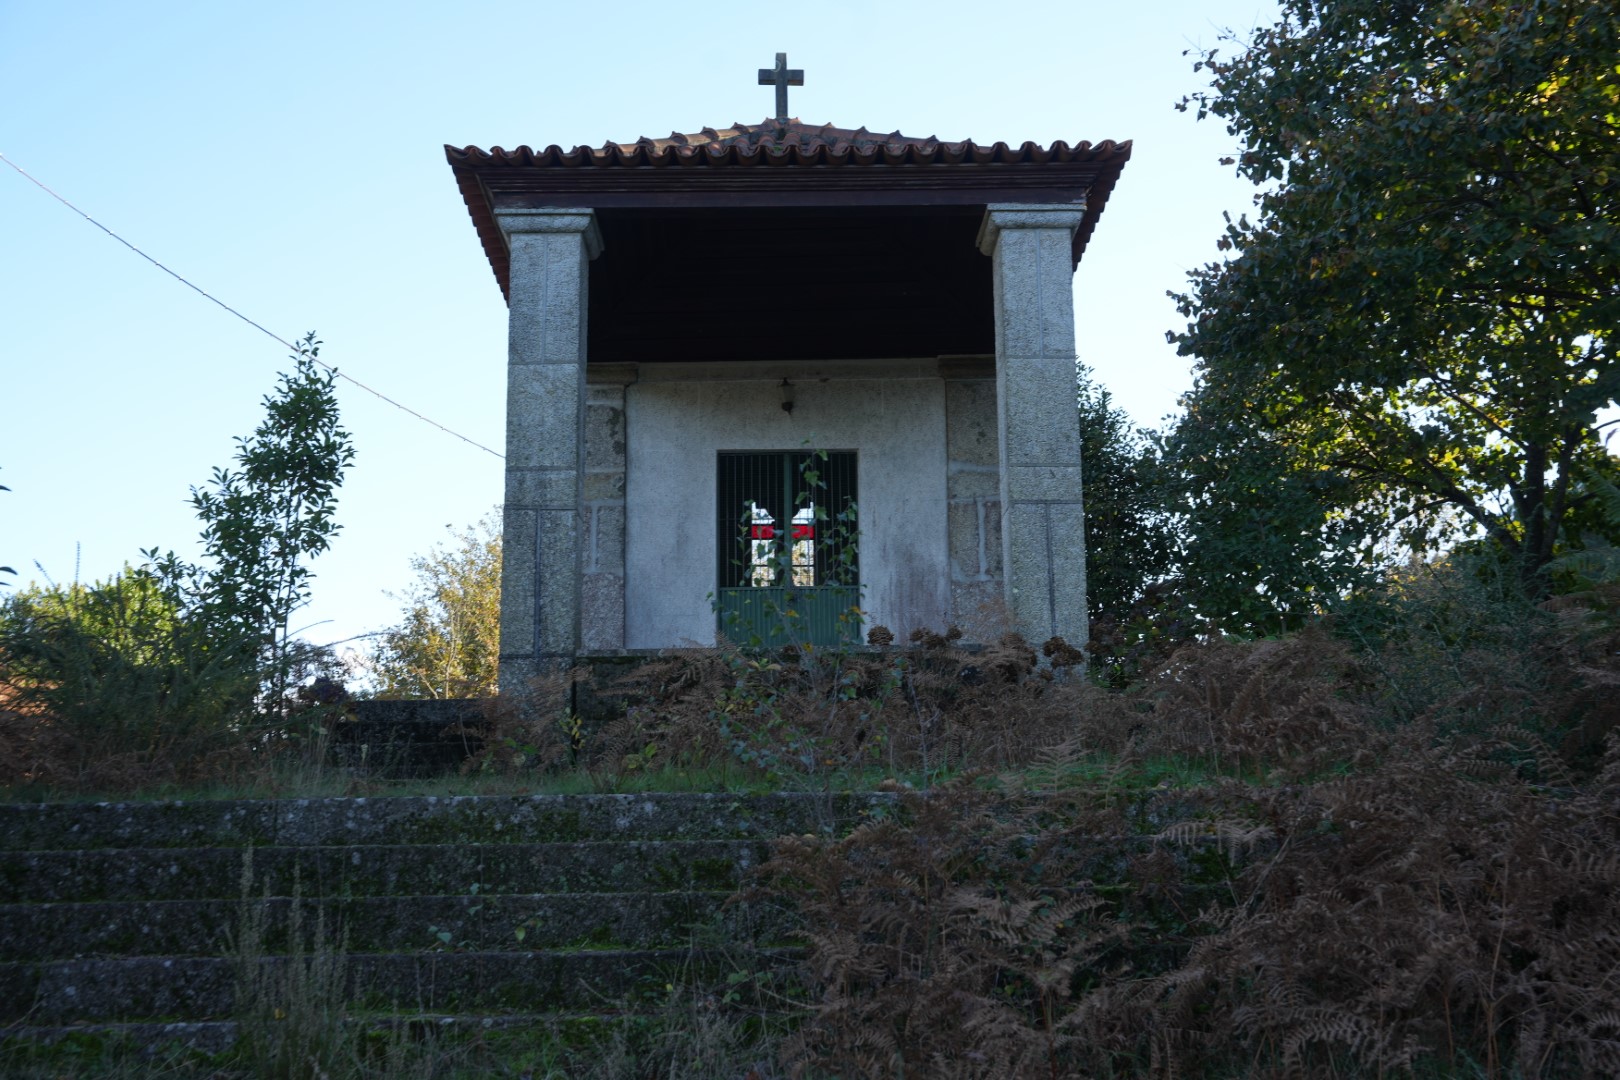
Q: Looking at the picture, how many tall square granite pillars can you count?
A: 2